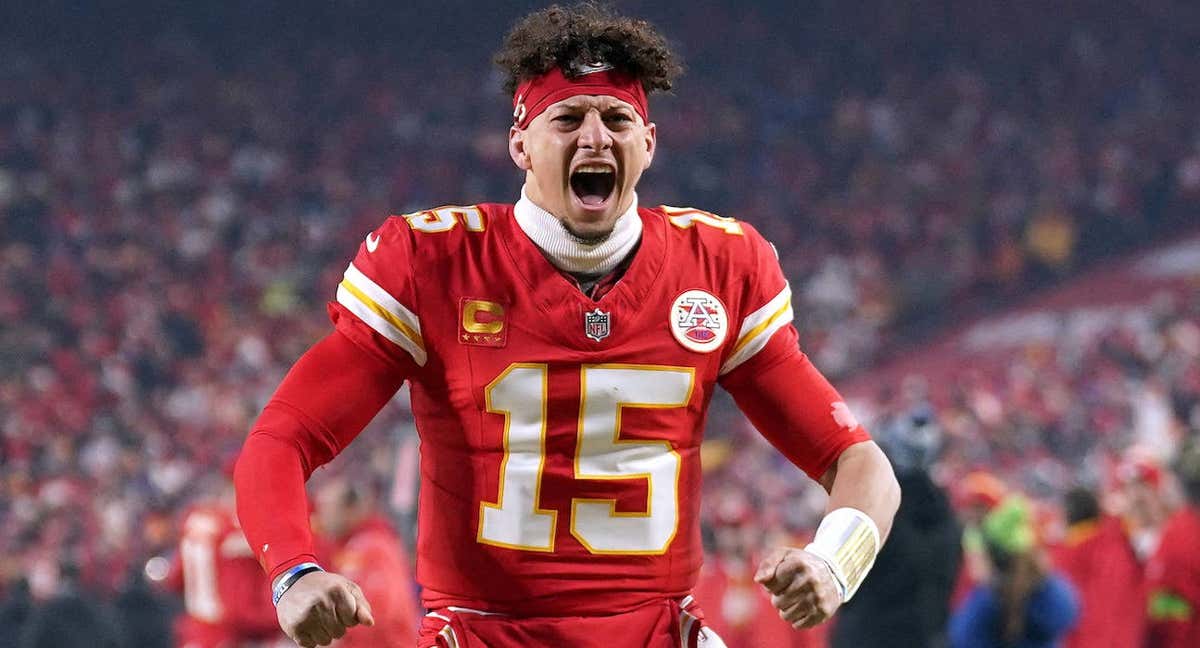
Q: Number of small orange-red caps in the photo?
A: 1